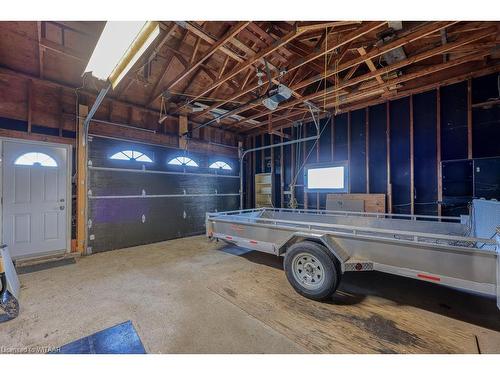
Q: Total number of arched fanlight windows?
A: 4